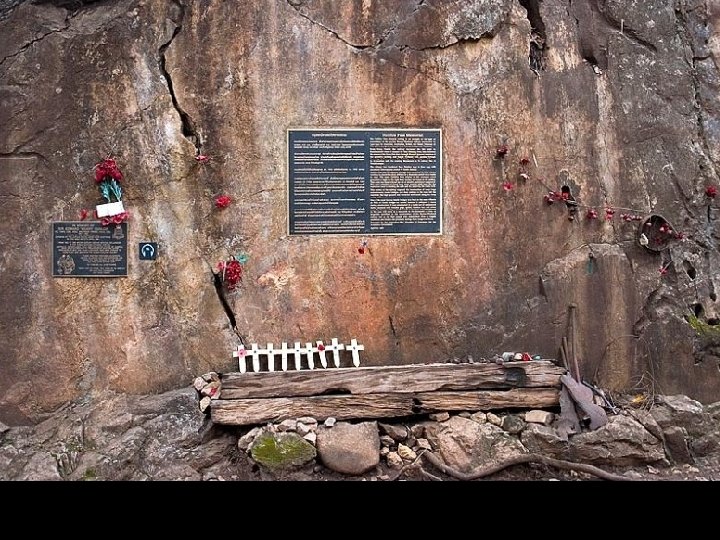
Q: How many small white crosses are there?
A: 9